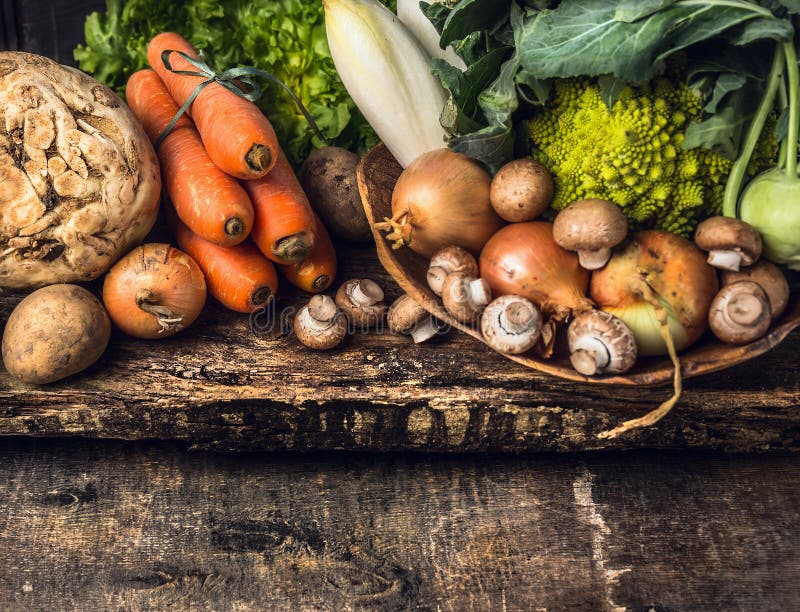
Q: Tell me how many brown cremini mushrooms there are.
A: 12